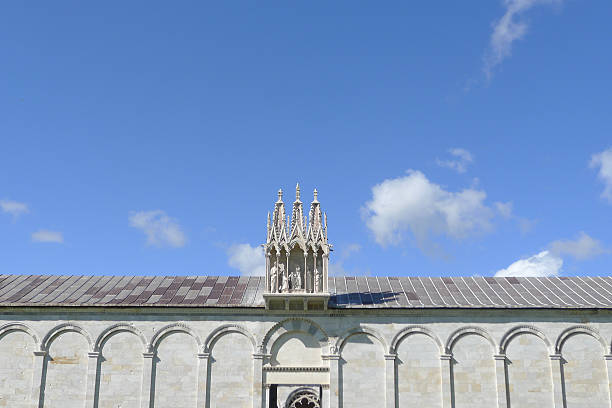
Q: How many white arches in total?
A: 11